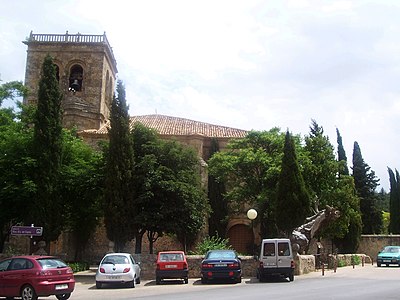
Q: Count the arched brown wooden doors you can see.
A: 1